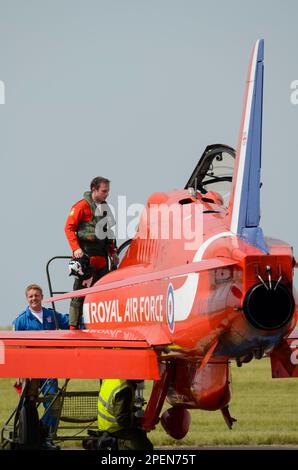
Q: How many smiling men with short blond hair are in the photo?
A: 1